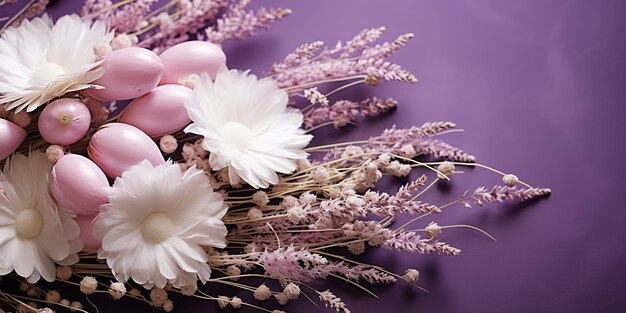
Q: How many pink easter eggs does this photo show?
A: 8